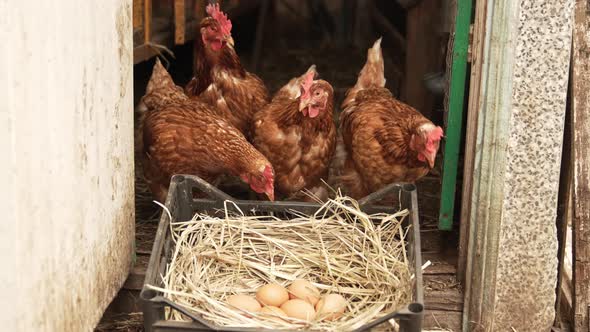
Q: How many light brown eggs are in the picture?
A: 6